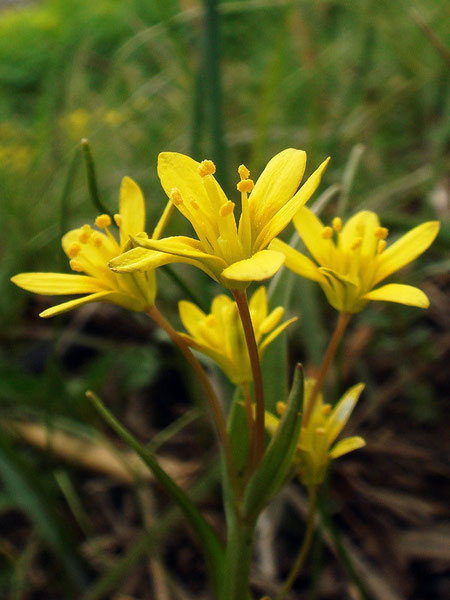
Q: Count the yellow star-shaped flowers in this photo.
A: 5